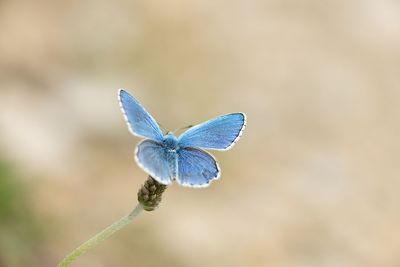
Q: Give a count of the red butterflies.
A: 0